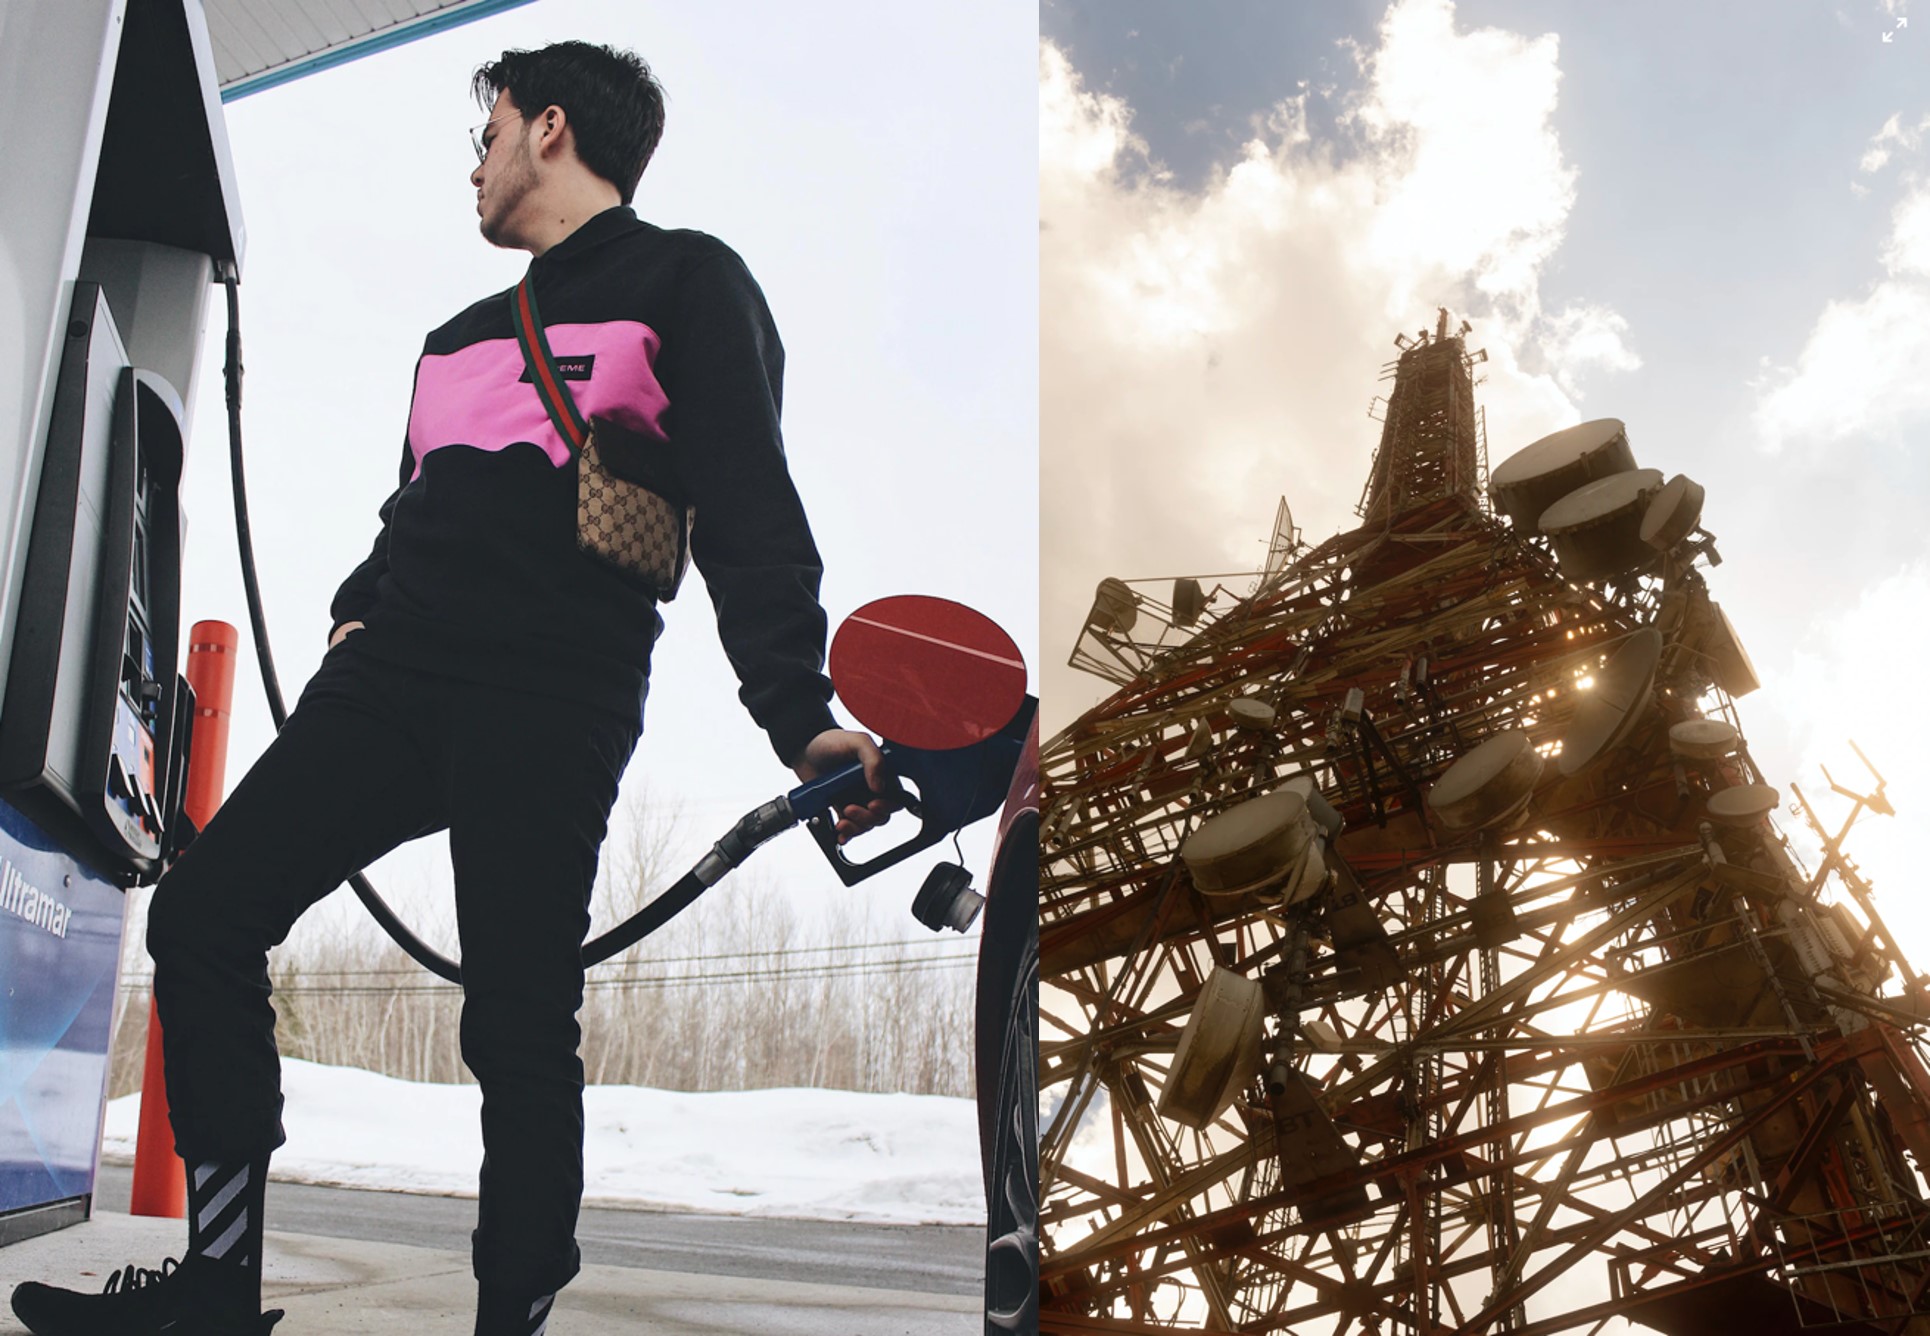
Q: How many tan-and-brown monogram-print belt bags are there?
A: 1